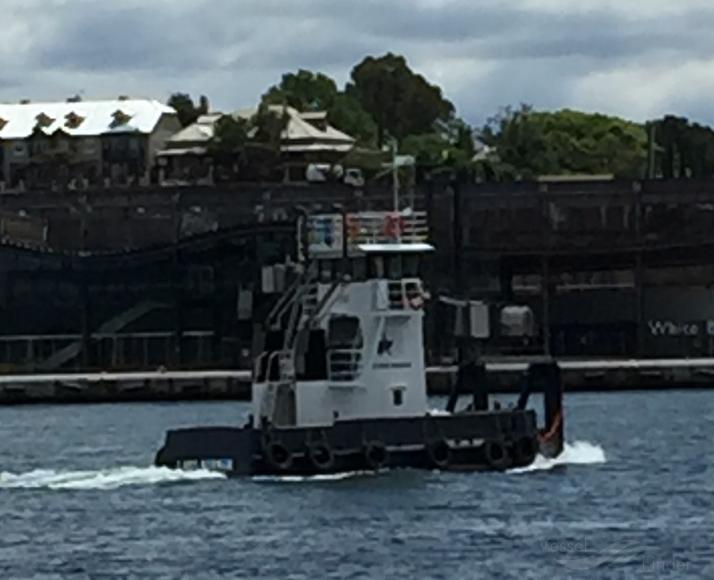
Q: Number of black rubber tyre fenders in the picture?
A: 6